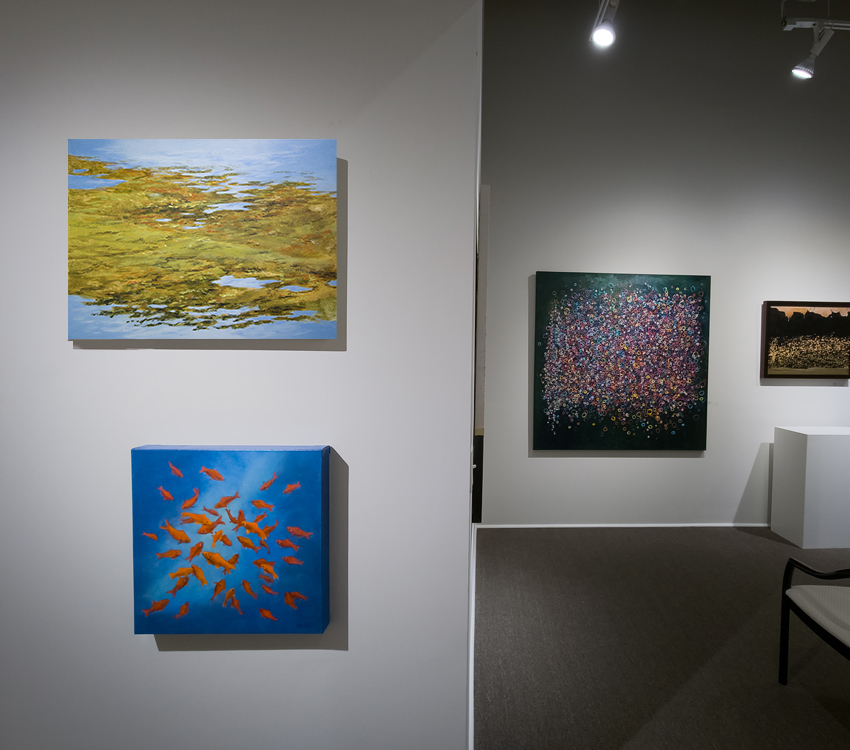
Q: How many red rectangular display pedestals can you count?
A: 0